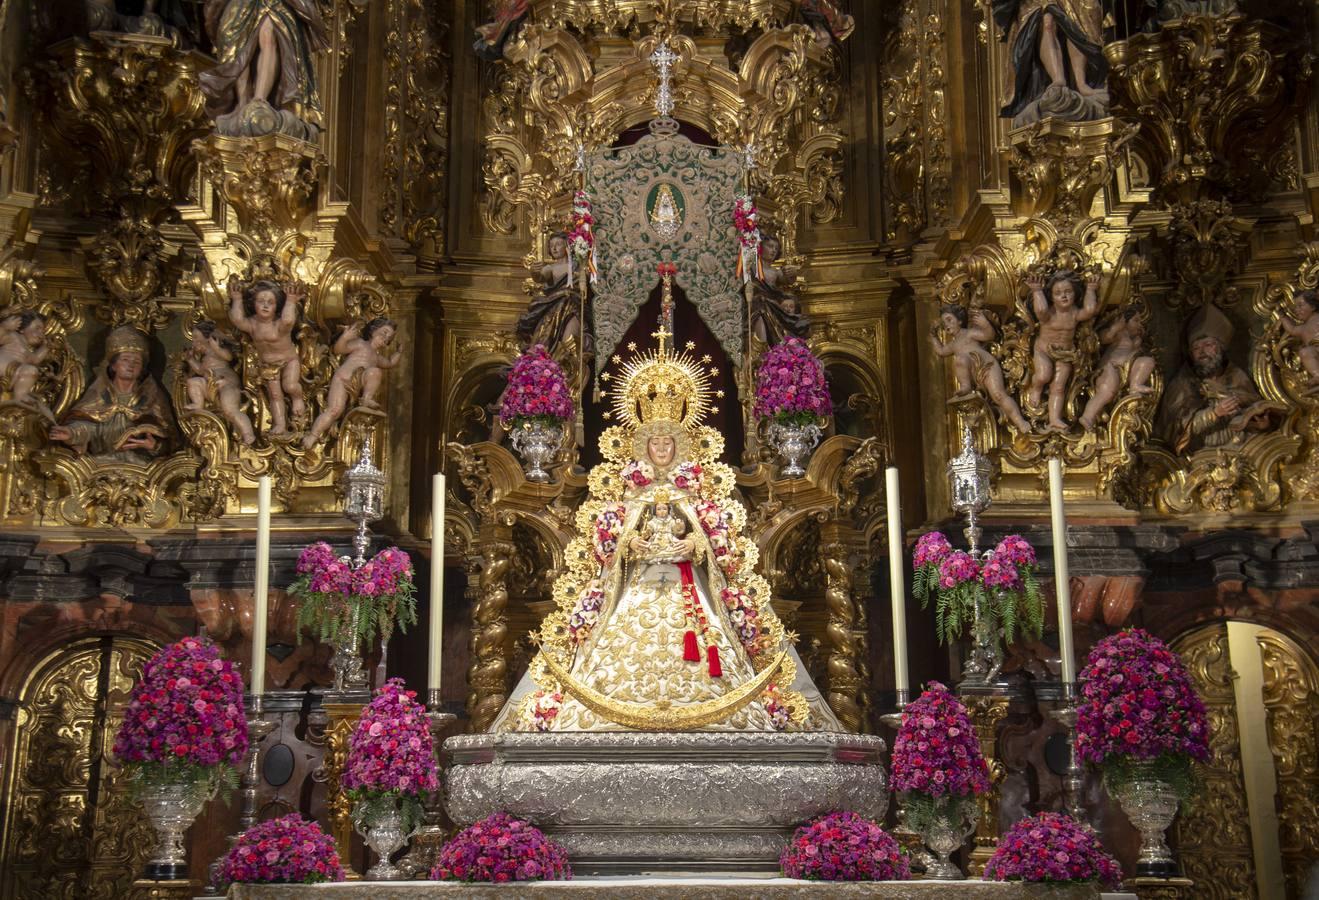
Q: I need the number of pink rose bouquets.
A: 12